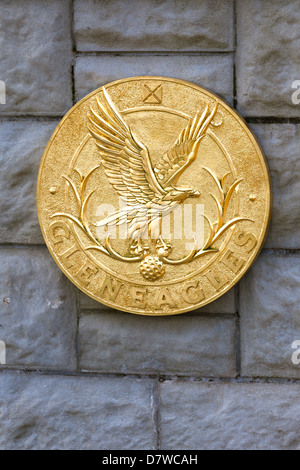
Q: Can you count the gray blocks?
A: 12